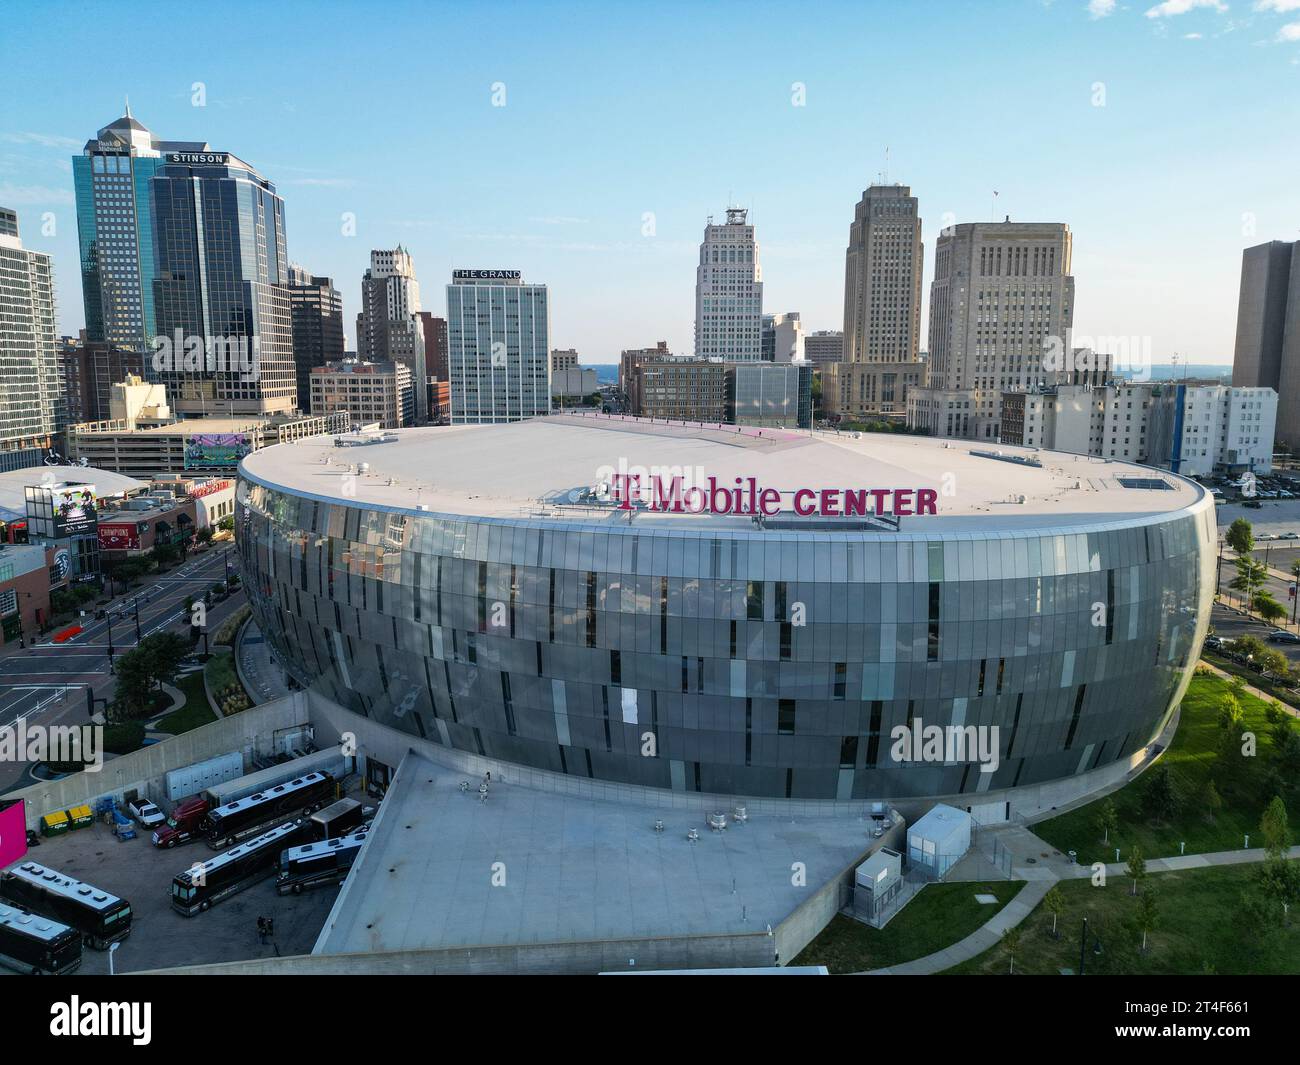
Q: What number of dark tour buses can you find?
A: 5